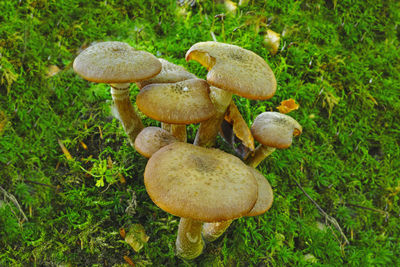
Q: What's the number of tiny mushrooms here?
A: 2